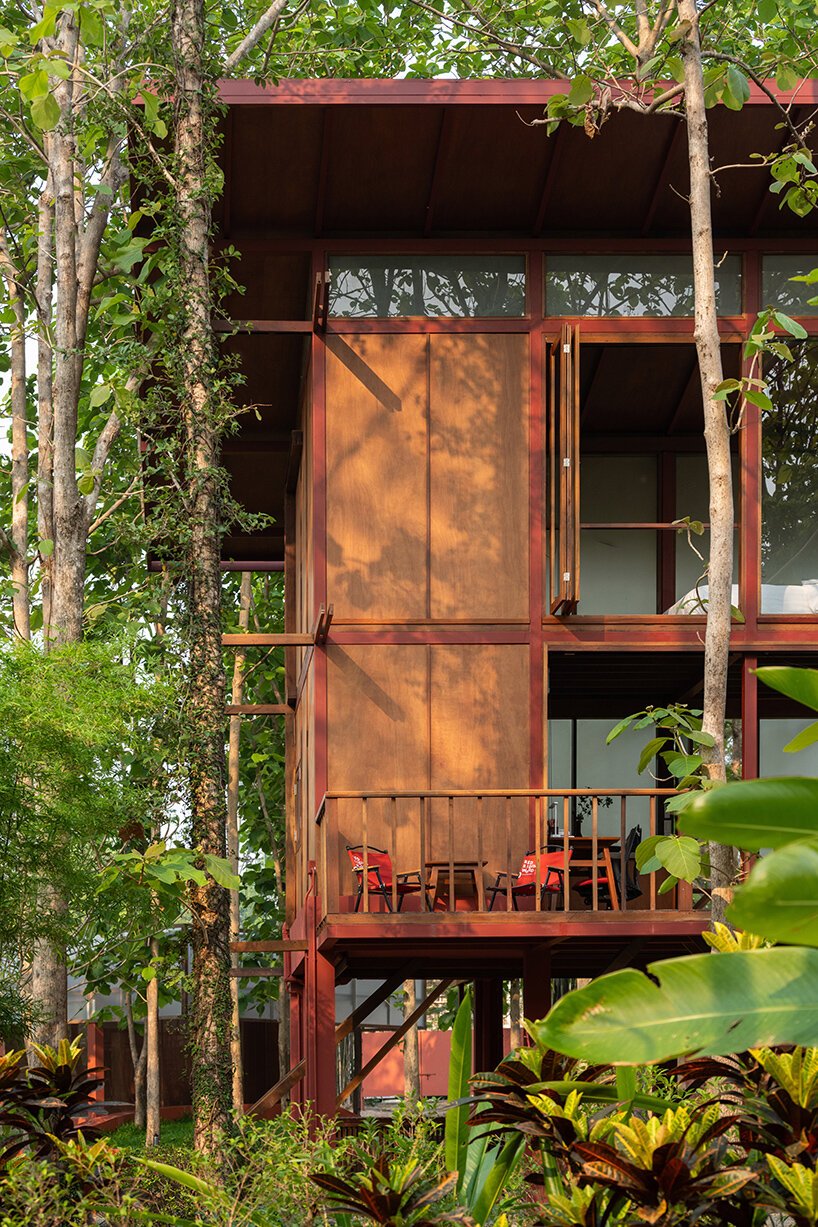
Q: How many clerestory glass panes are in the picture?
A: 3